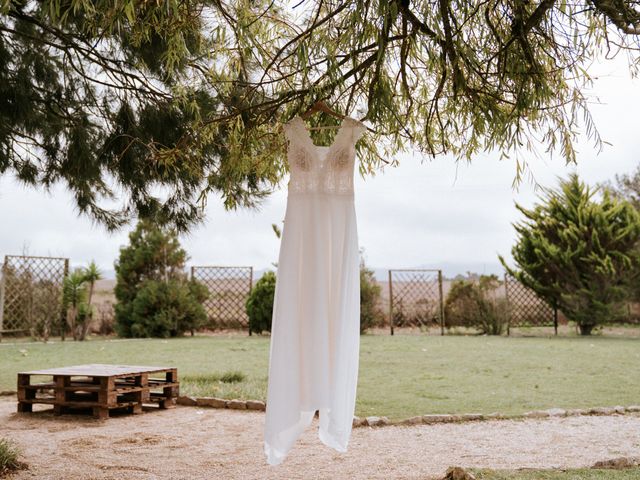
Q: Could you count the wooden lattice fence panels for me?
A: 4